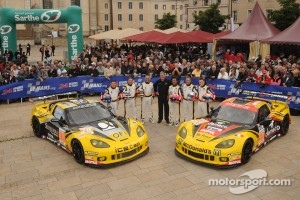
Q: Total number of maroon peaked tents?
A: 2